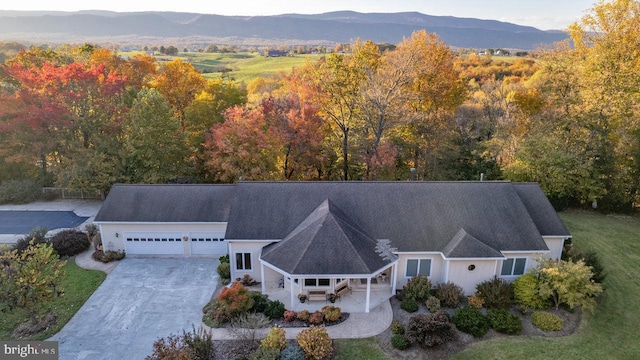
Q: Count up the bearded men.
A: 0